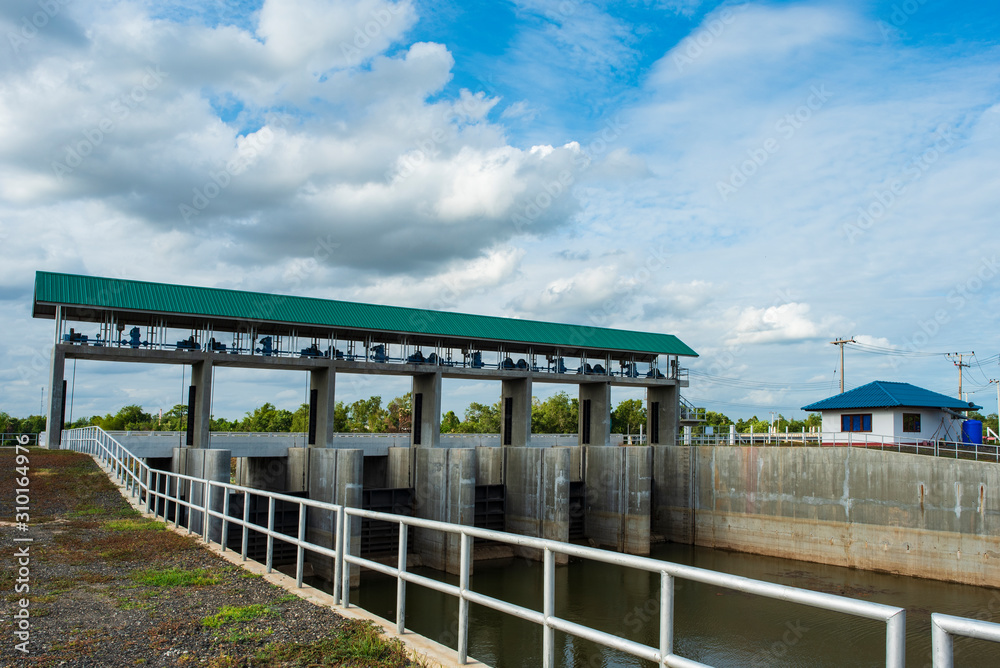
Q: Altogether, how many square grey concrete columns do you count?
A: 7